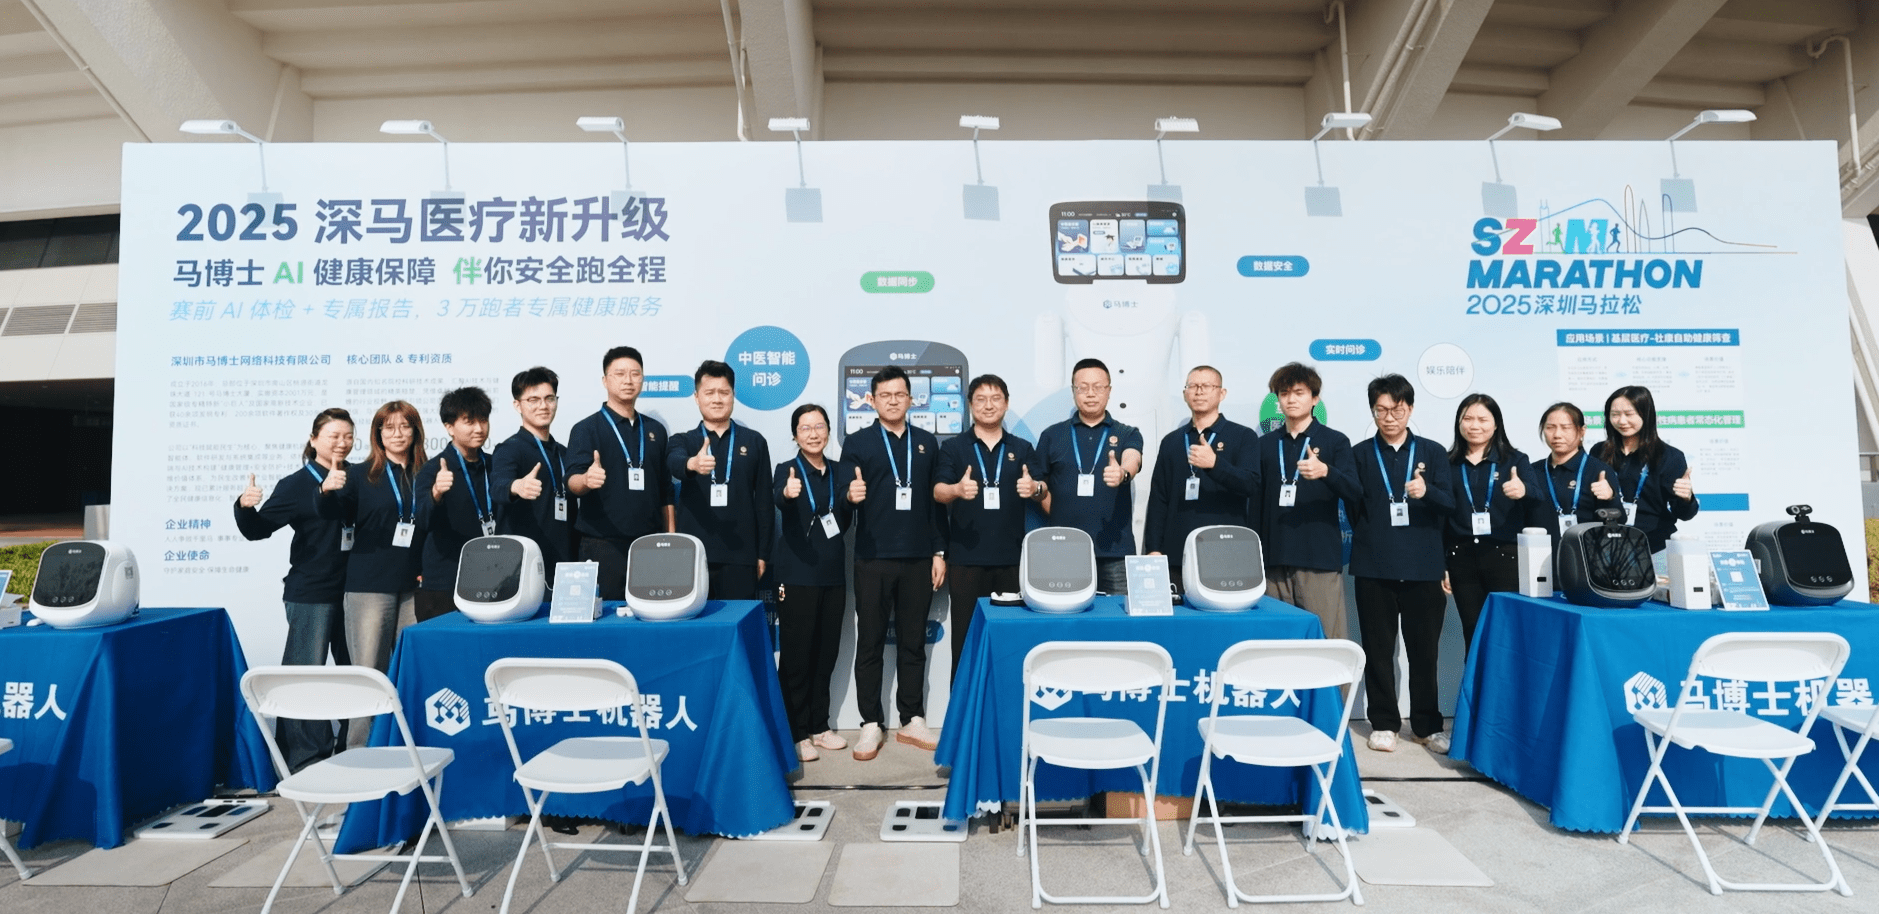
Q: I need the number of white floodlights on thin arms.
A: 9